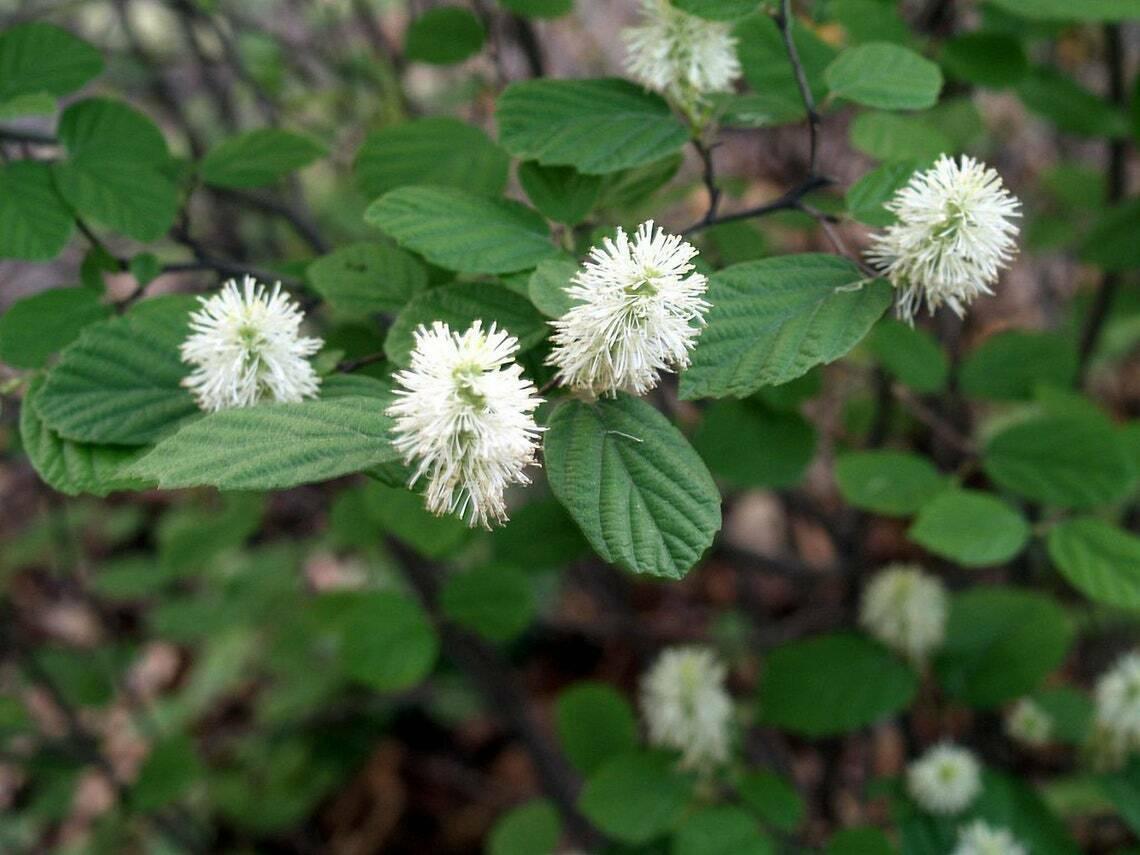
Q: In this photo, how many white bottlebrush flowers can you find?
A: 11